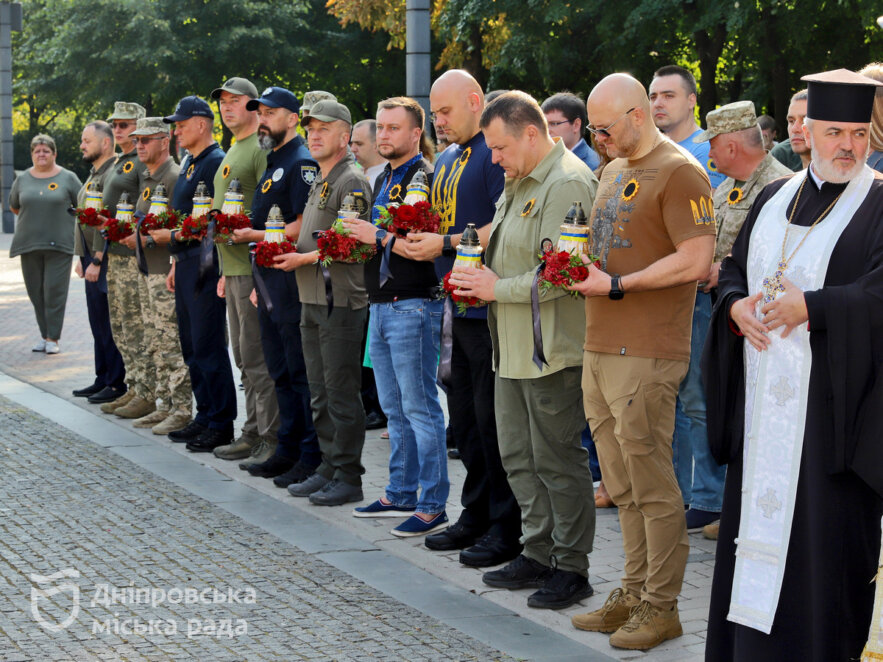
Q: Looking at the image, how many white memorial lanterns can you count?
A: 10